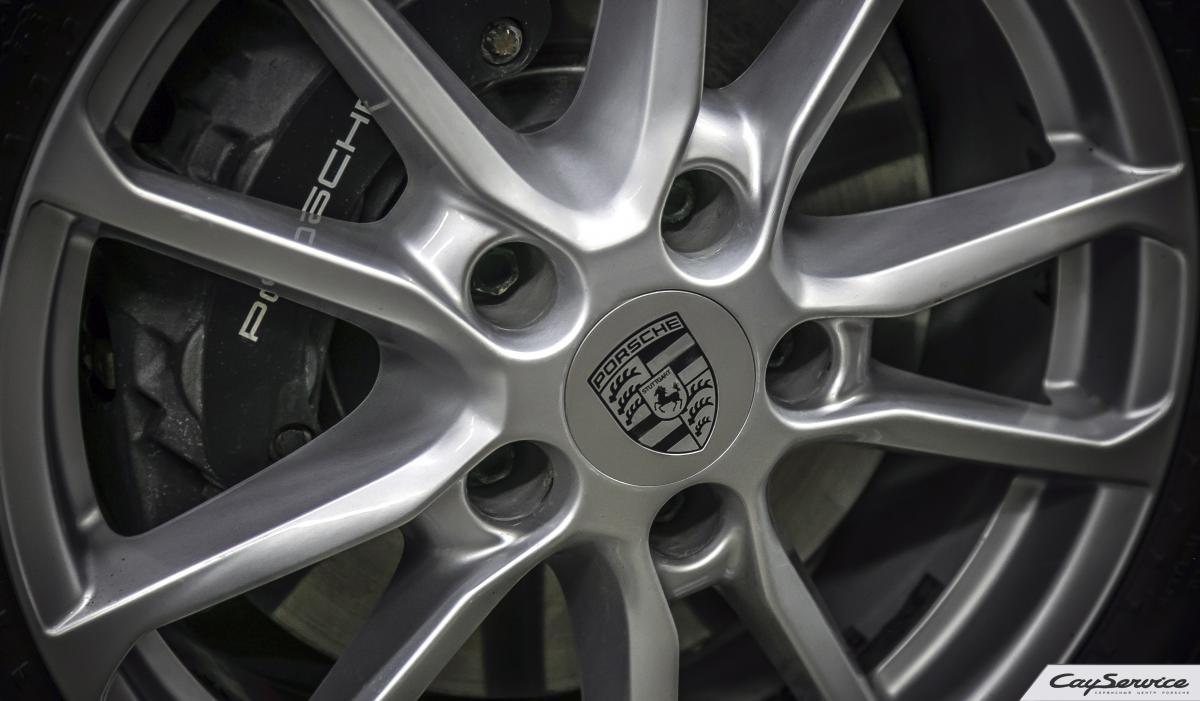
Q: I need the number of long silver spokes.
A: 10